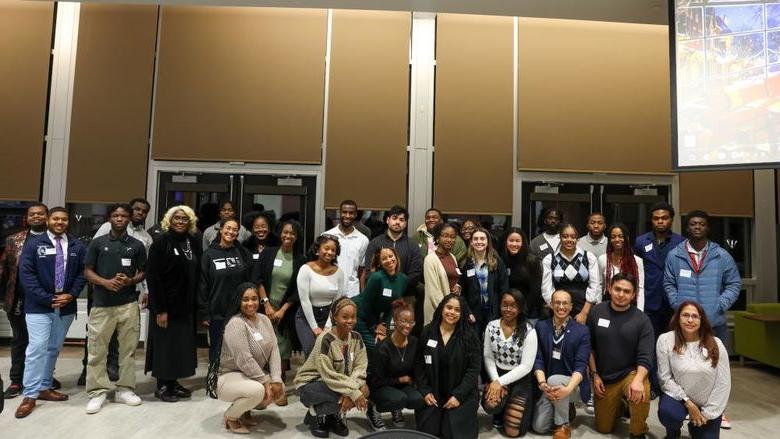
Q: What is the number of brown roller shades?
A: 7